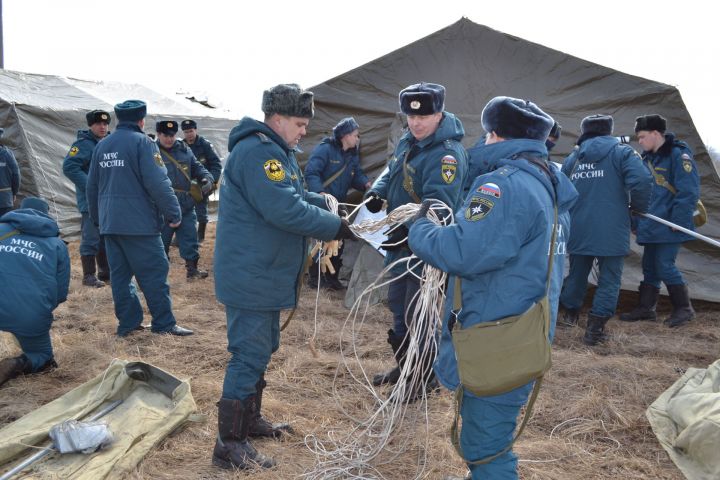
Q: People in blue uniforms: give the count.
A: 13